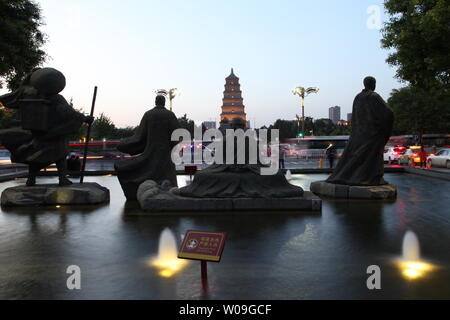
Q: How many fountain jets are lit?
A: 2